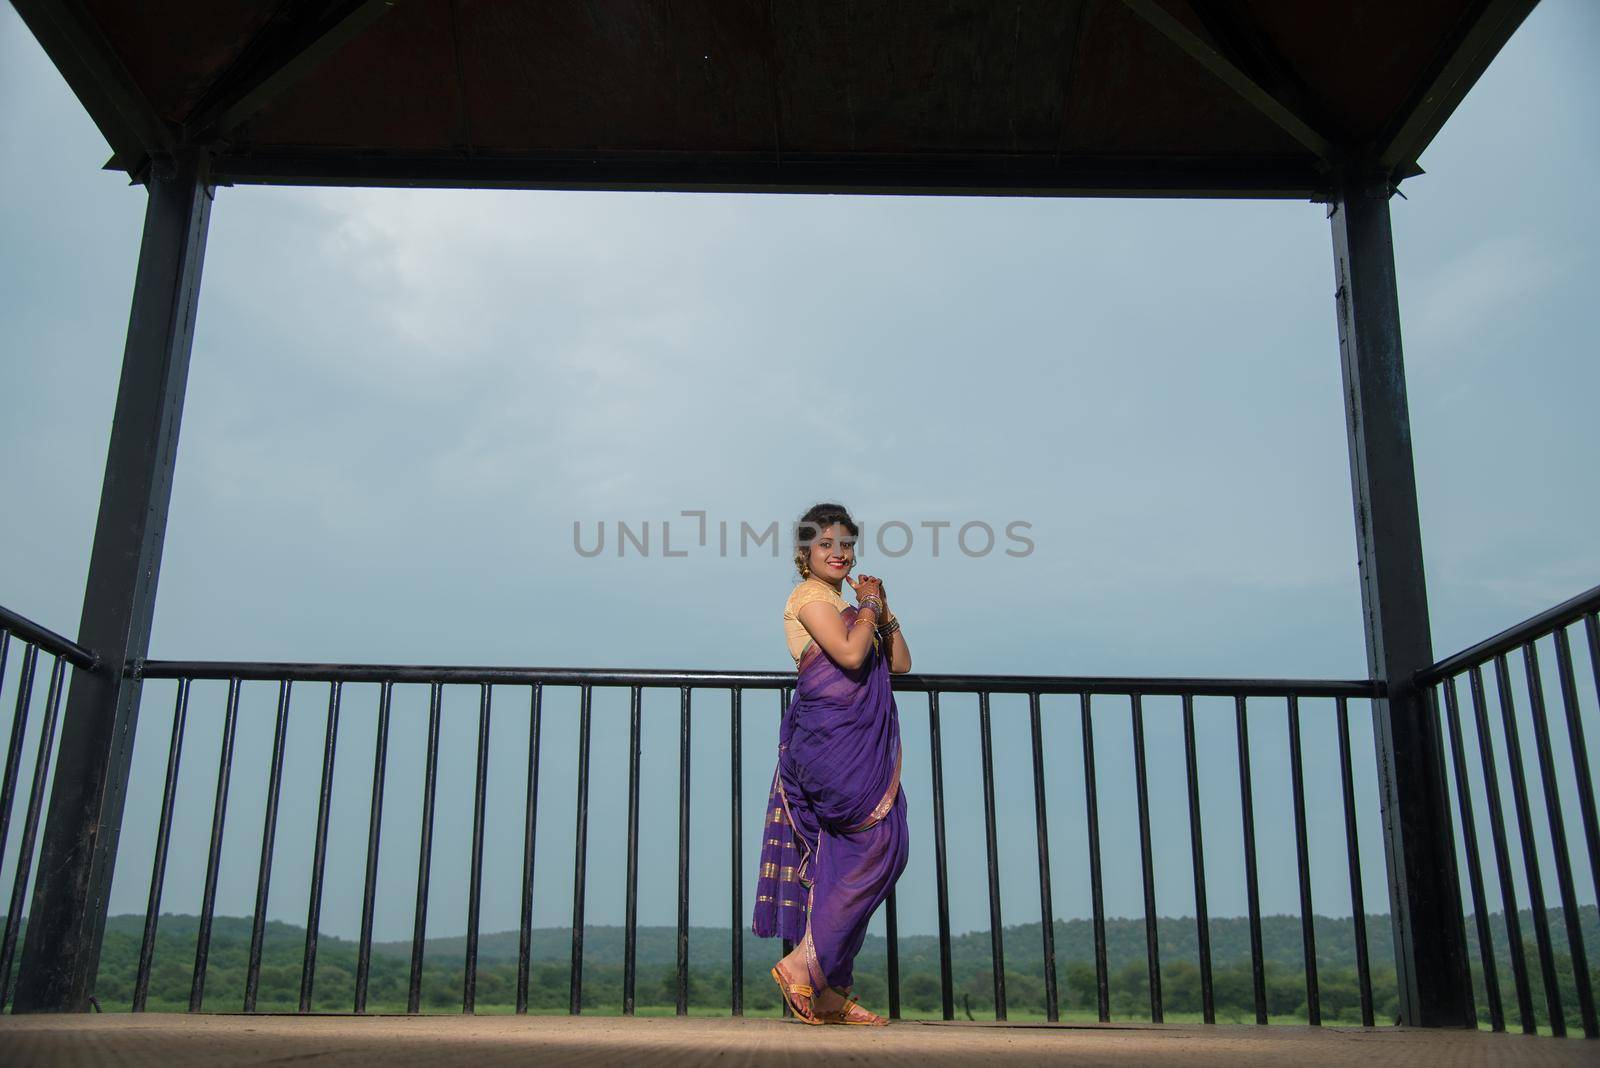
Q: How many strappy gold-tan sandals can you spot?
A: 2